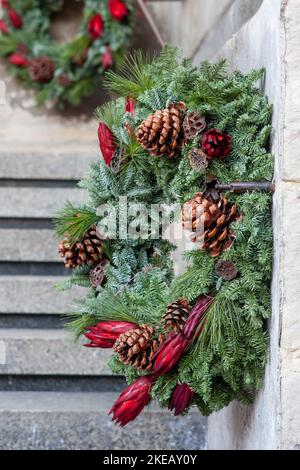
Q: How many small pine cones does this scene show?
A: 1